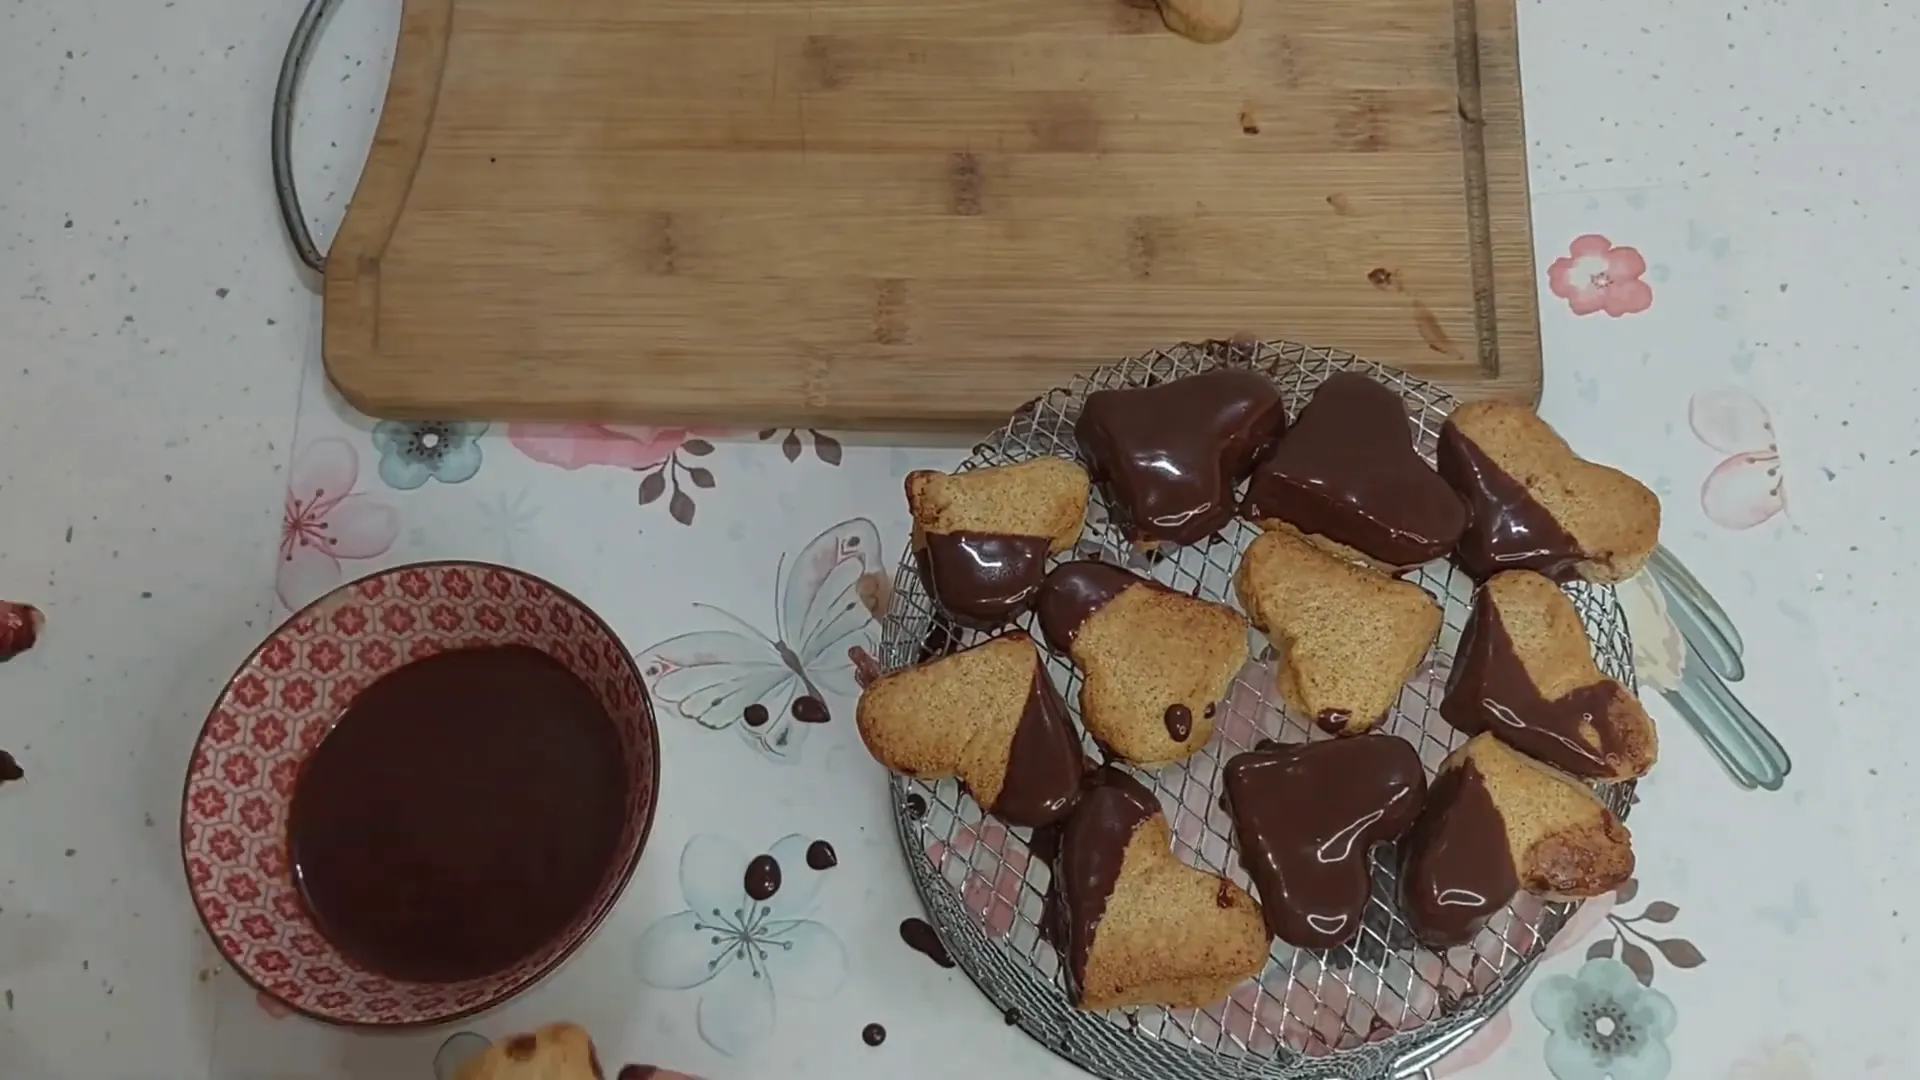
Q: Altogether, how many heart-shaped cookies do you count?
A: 11